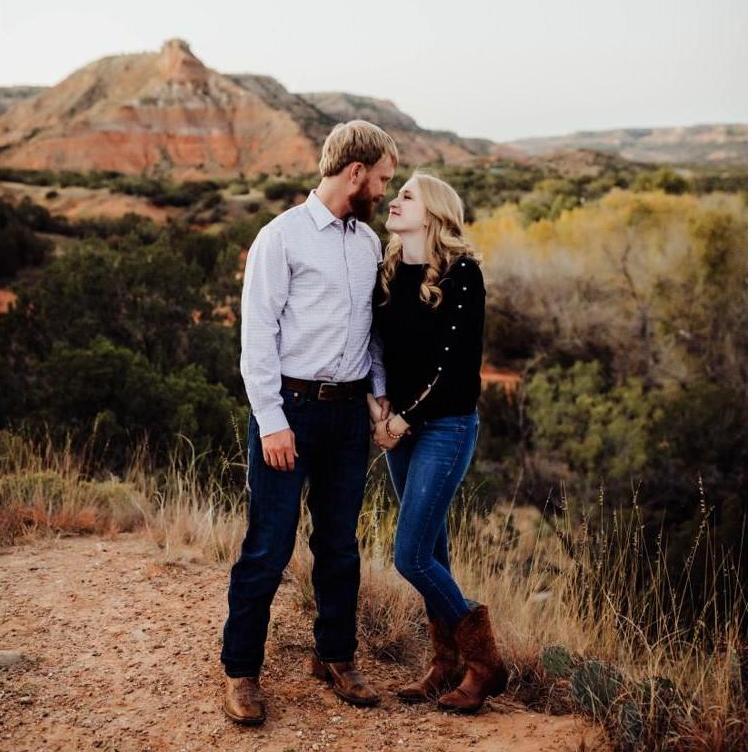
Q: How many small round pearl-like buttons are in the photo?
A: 9